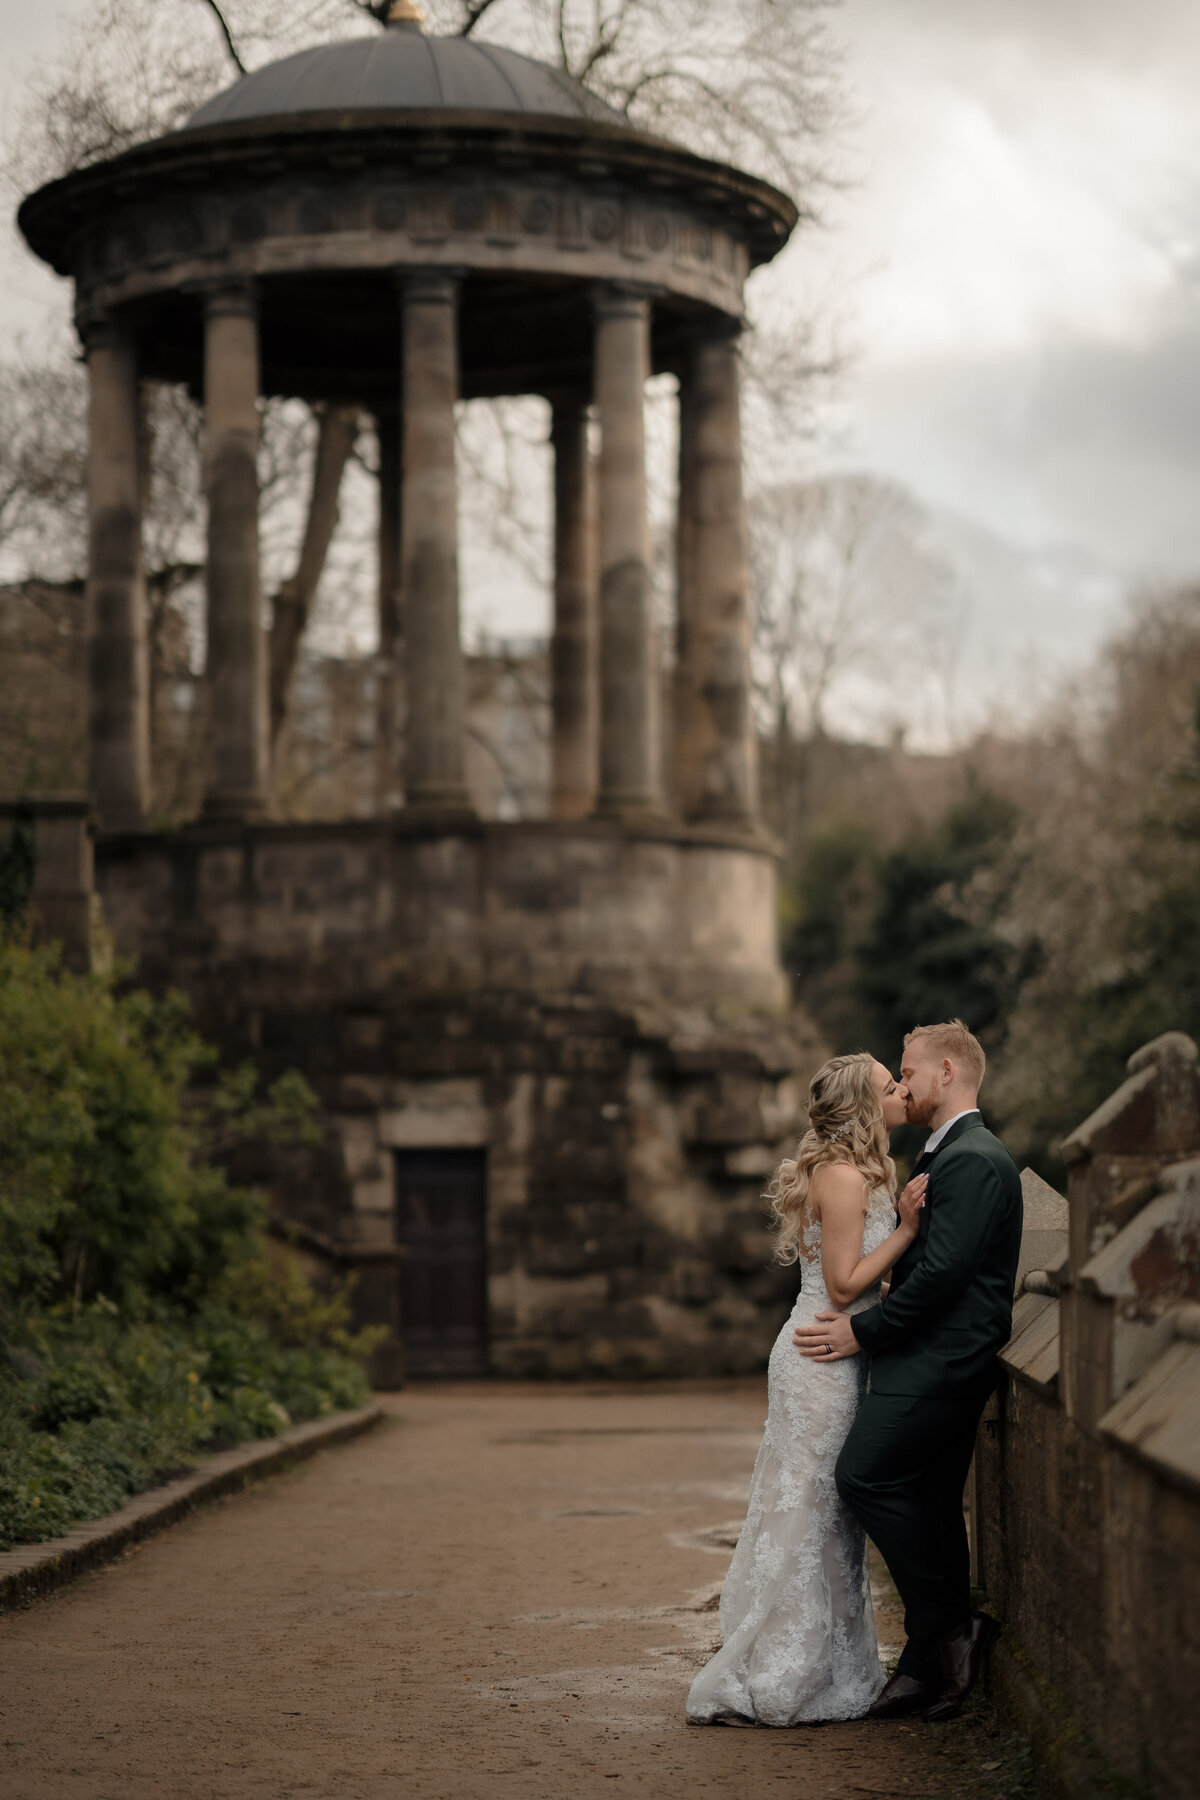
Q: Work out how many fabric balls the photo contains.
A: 0